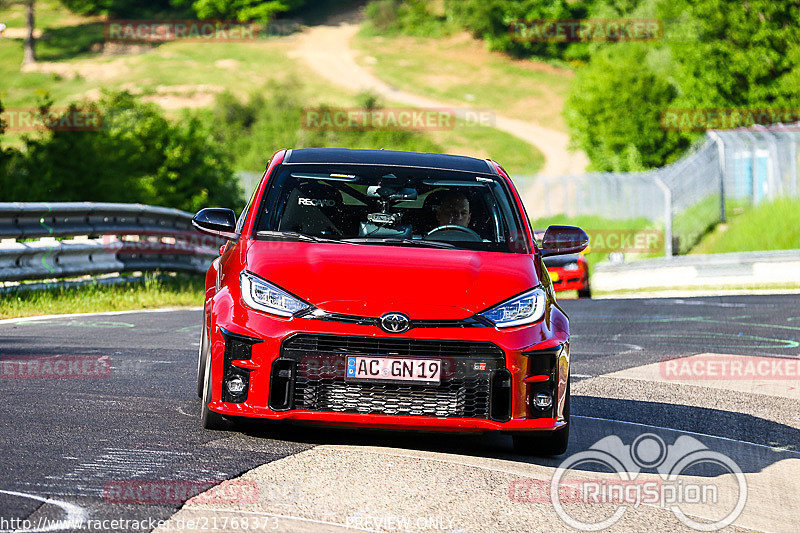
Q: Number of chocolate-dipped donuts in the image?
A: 0